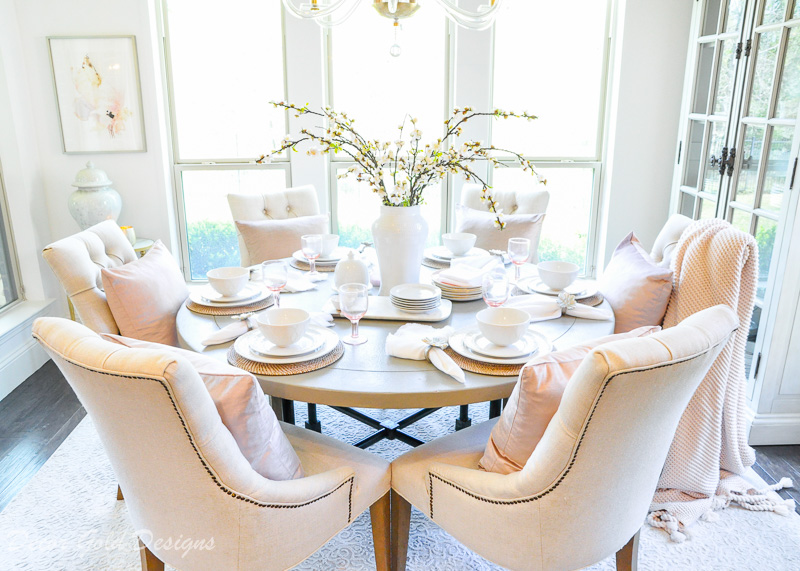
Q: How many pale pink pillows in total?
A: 6